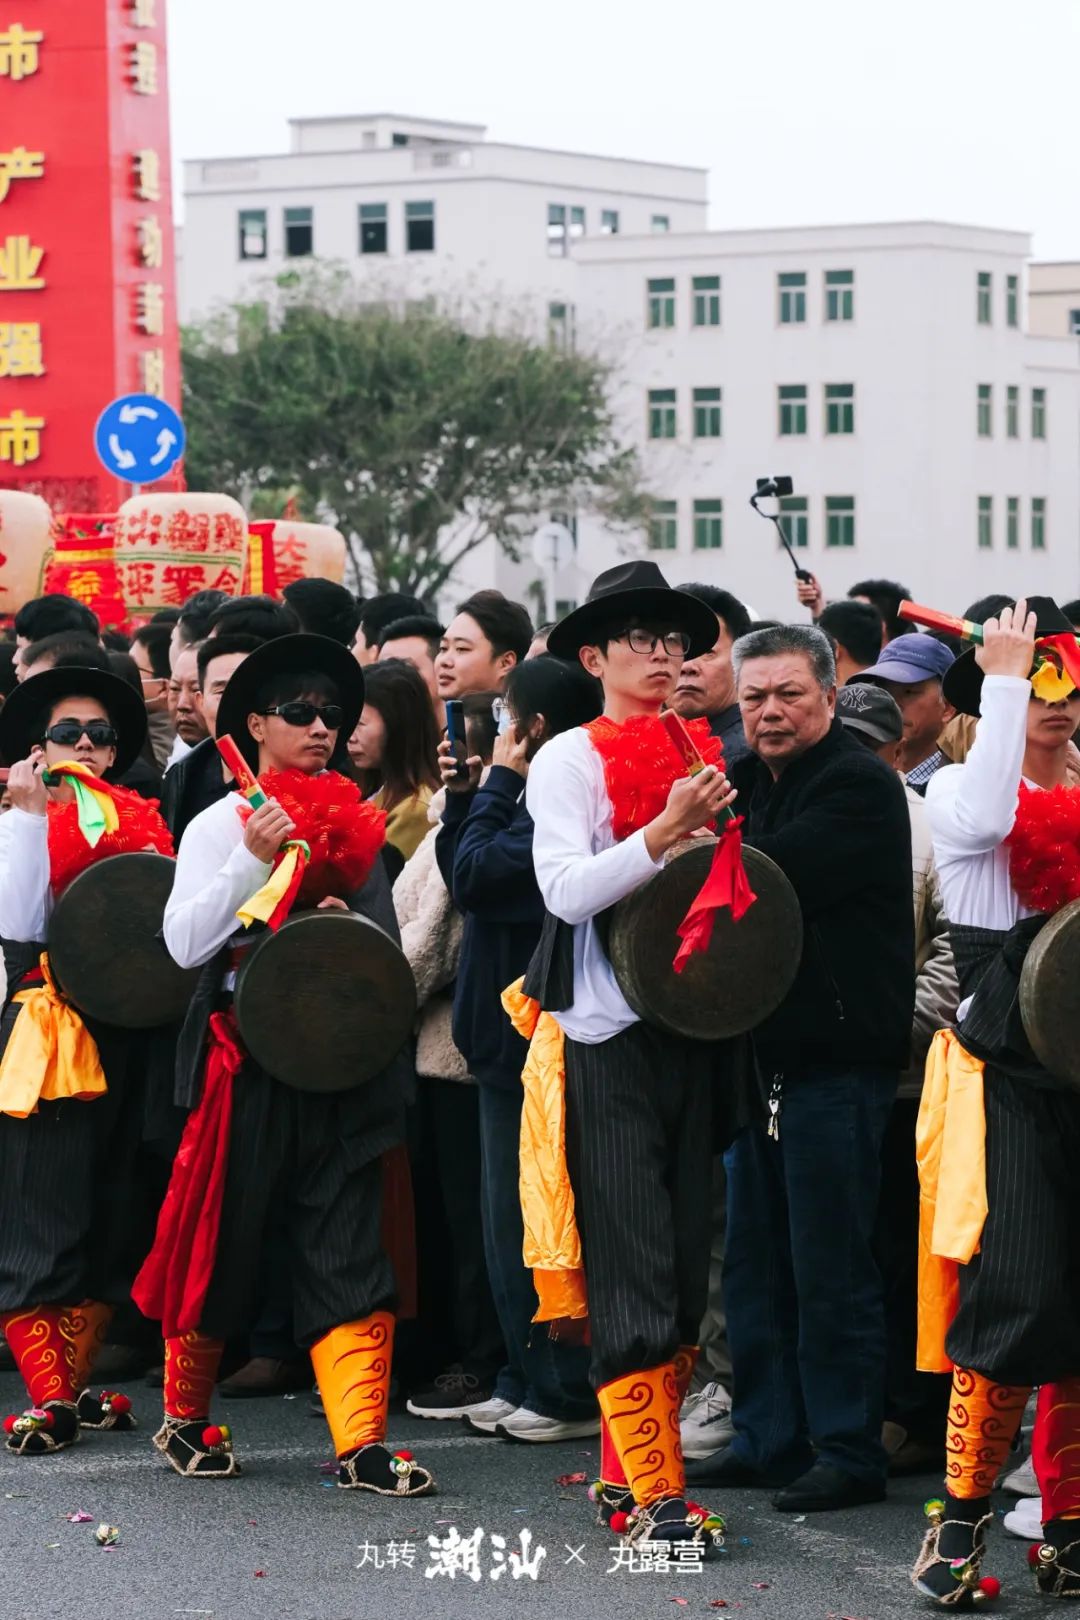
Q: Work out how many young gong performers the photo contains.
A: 4